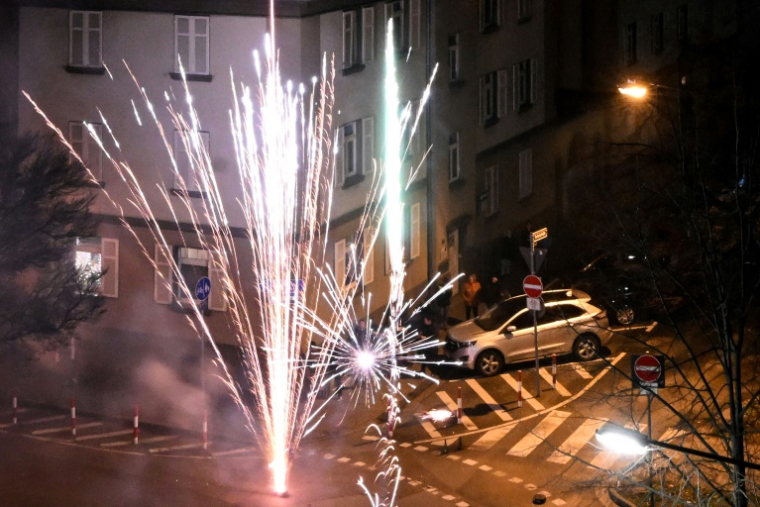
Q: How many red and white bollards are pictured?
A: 7